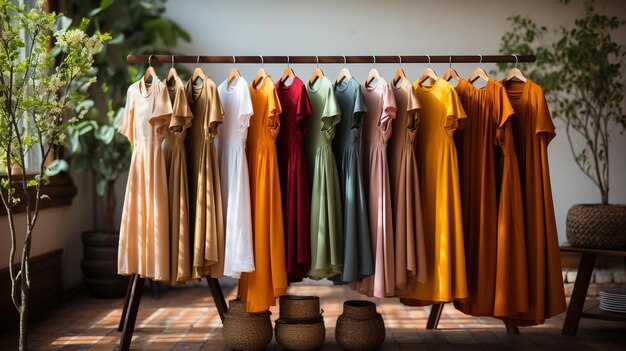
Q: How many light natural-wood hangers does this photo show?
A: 14